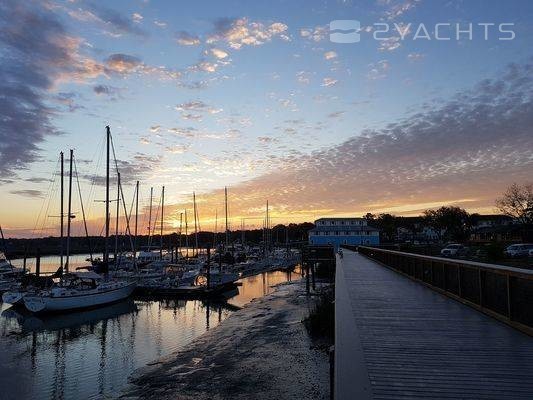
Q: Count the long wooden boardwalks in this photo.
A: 1